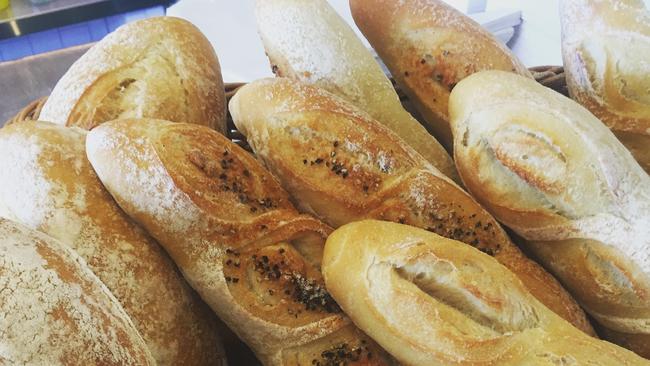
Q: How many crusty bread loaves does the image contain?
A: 10